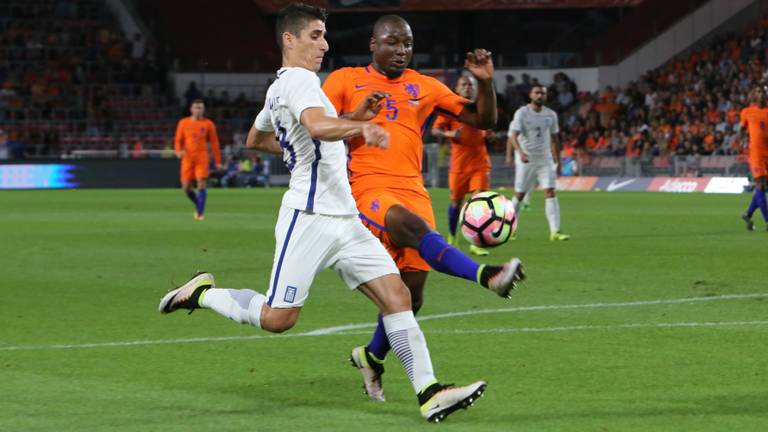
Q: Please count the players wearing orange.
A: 4